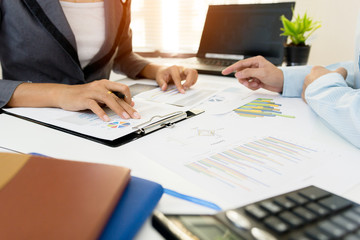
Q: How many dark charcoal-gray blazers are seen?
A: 1